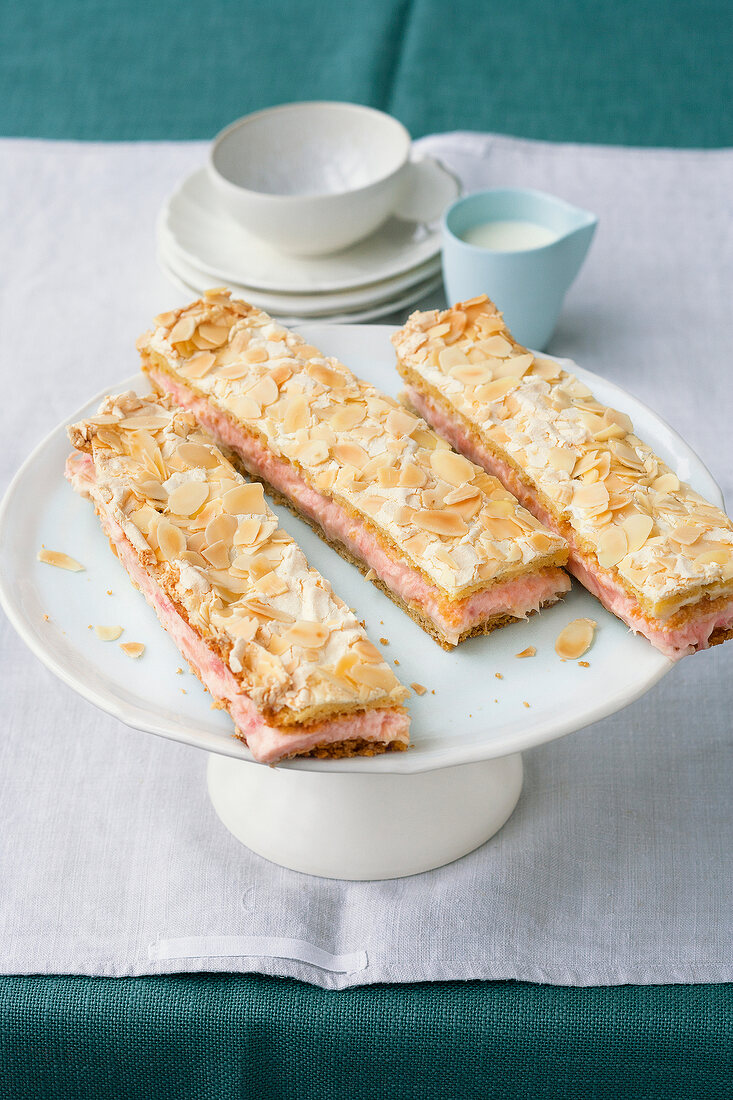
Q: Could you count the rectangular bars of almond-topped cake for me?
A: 3